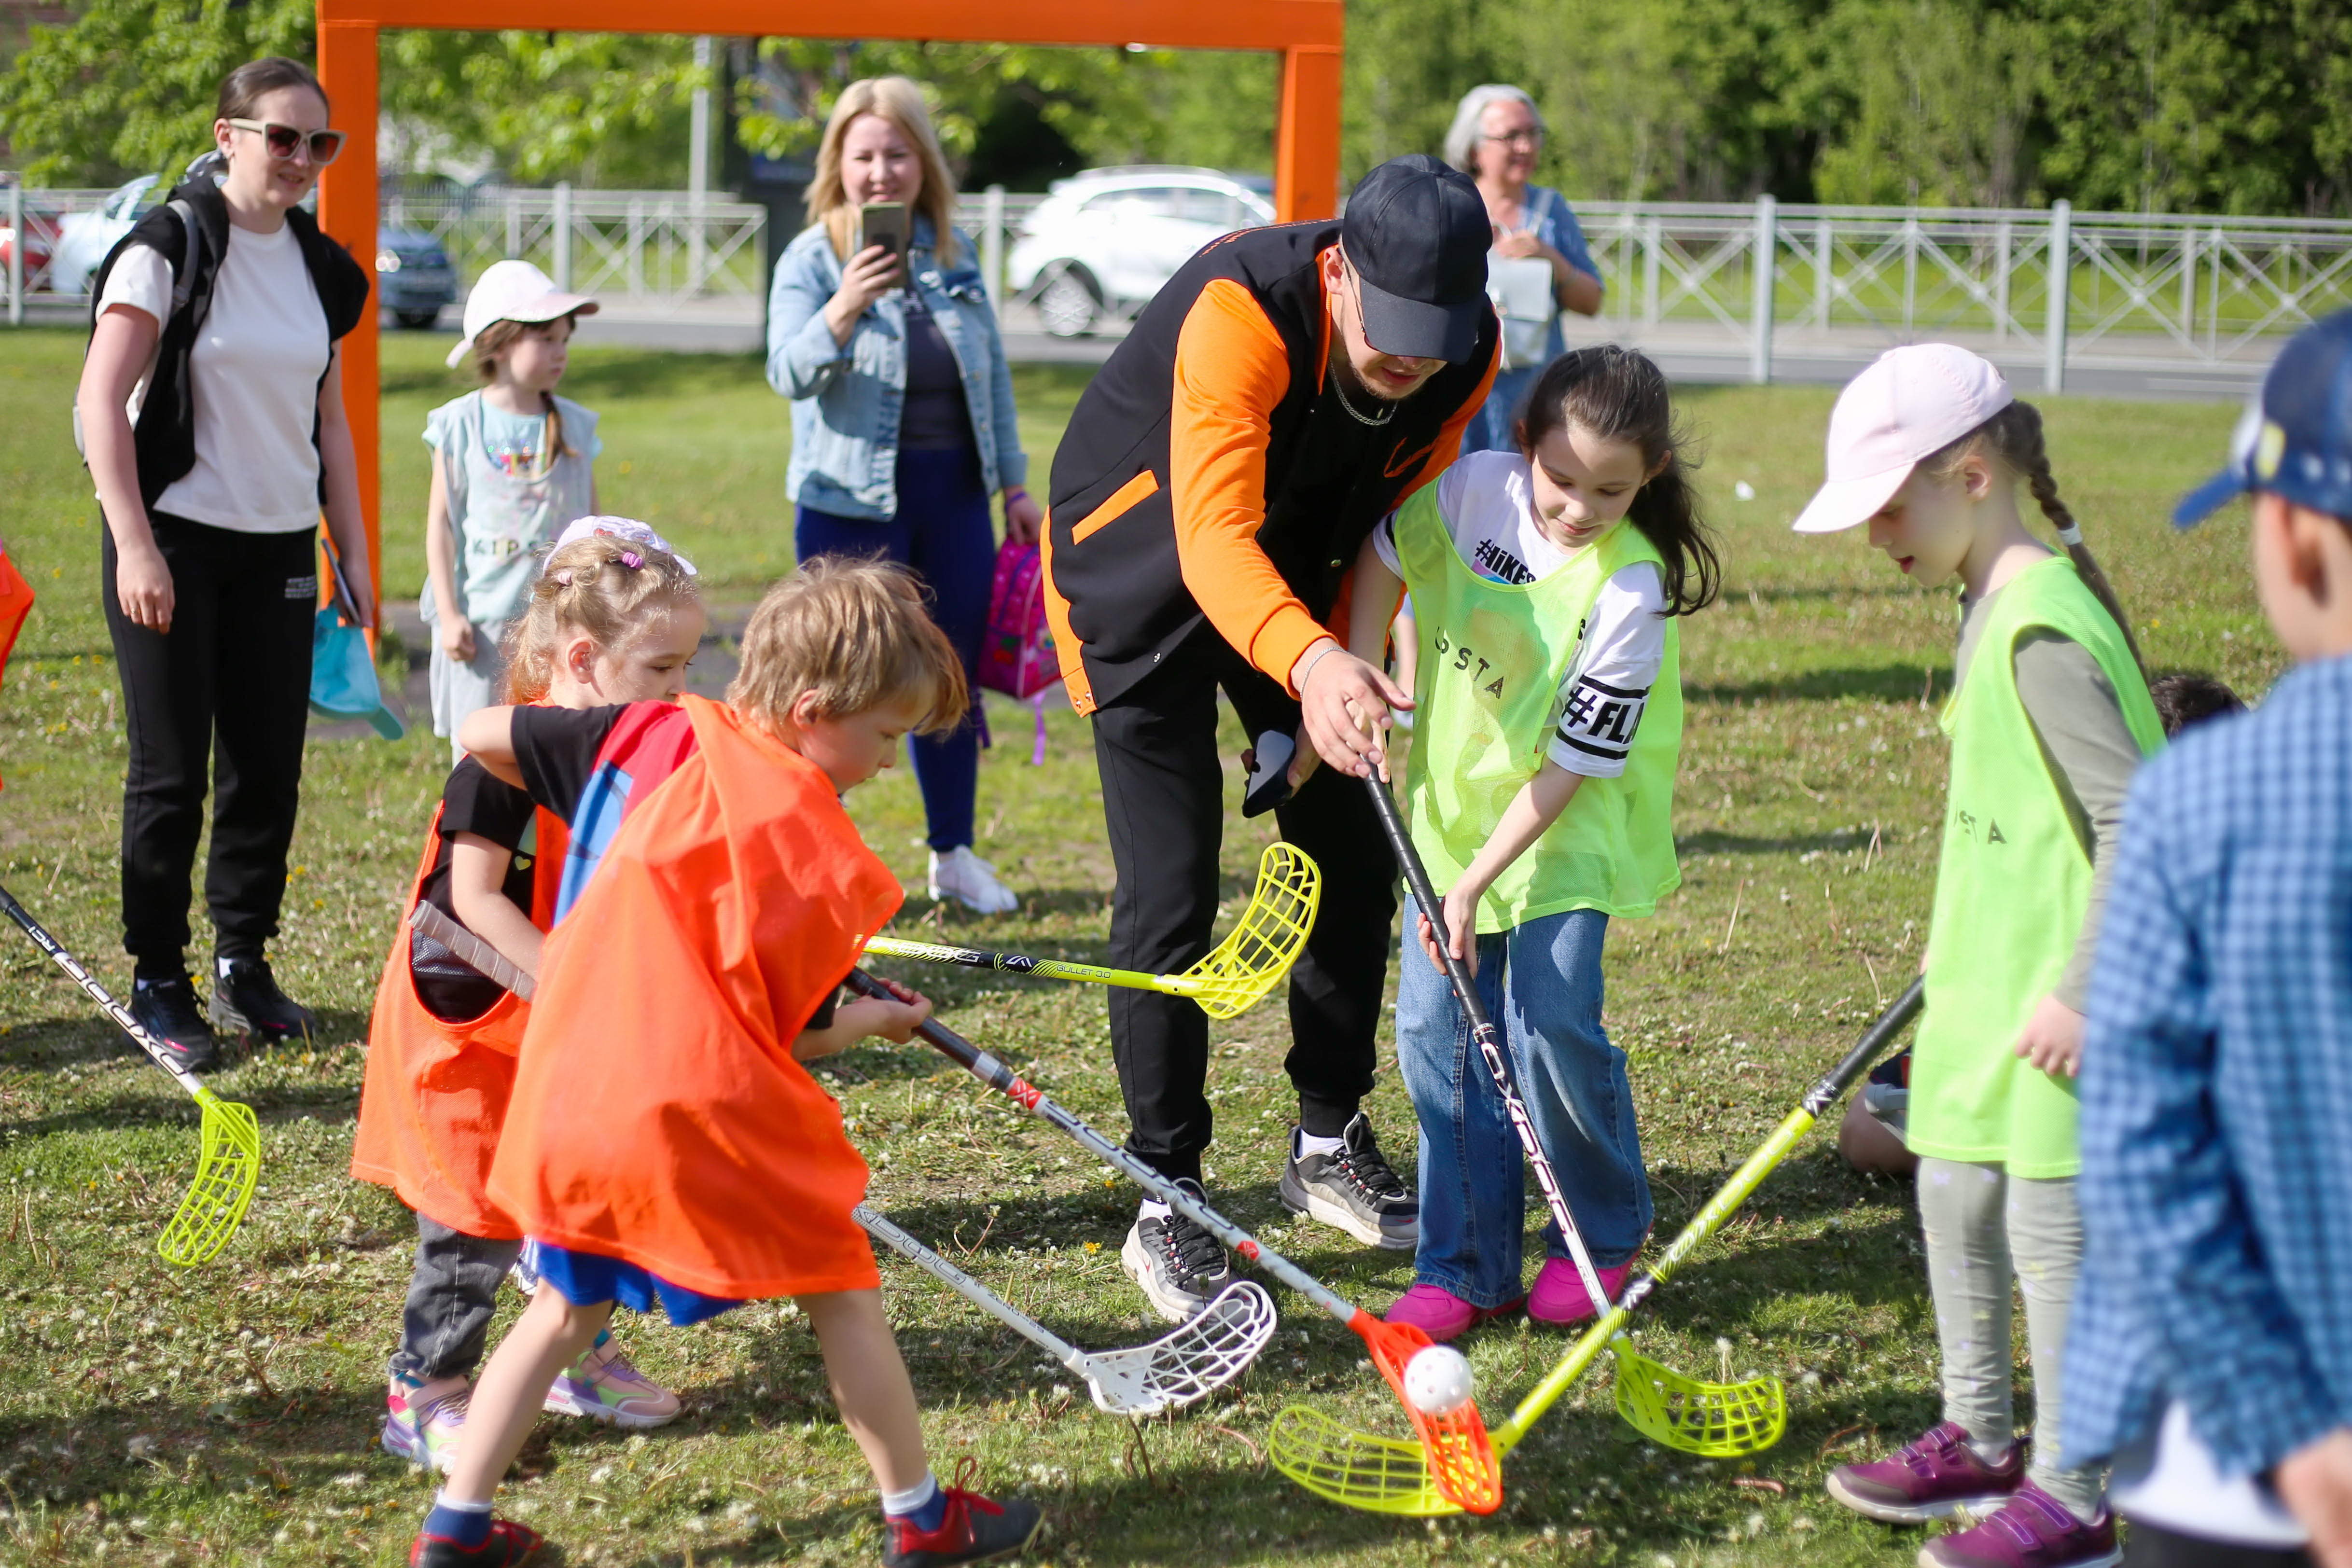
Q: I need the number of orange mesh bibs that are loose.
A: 2